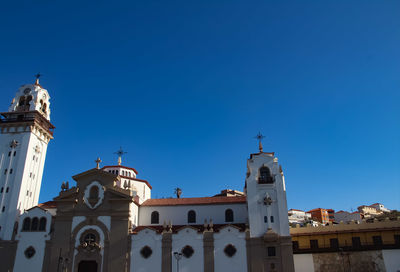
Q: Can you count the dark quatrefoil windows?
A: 4